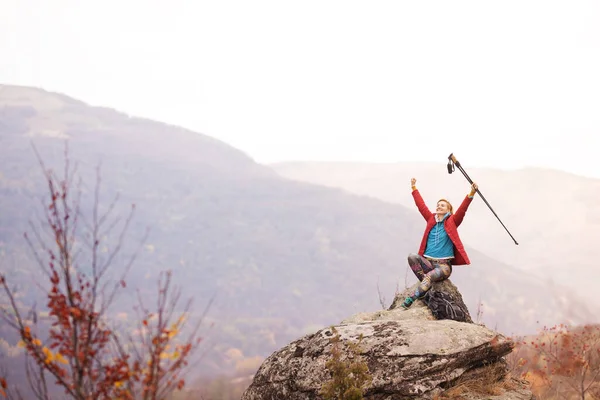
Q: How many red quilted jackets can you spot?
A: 1